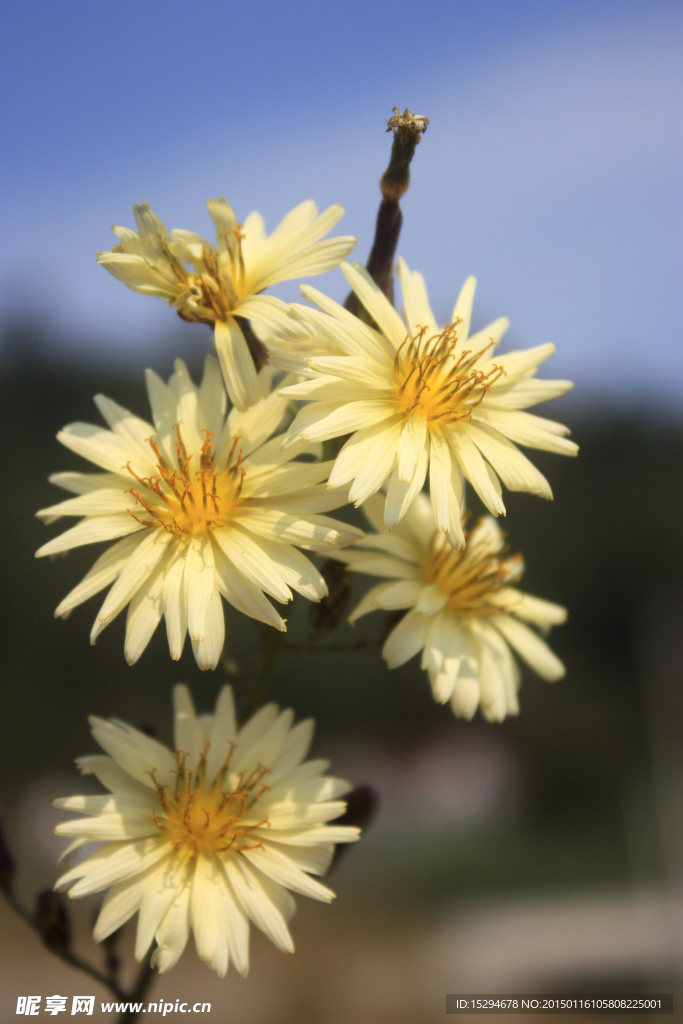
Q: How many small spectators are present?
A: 0